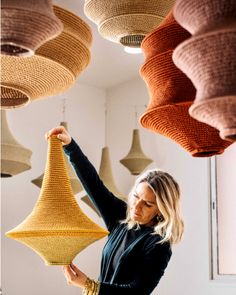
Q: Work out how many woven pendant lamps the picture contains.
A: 10